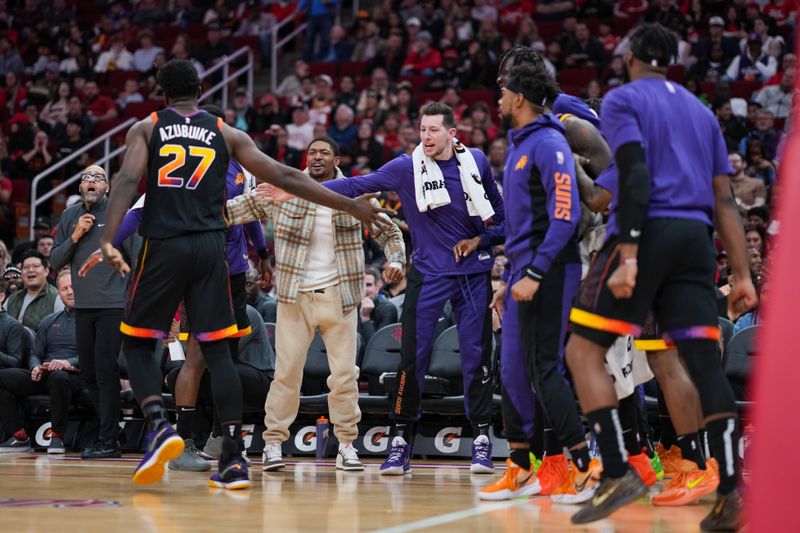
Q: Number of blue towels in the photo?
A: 0